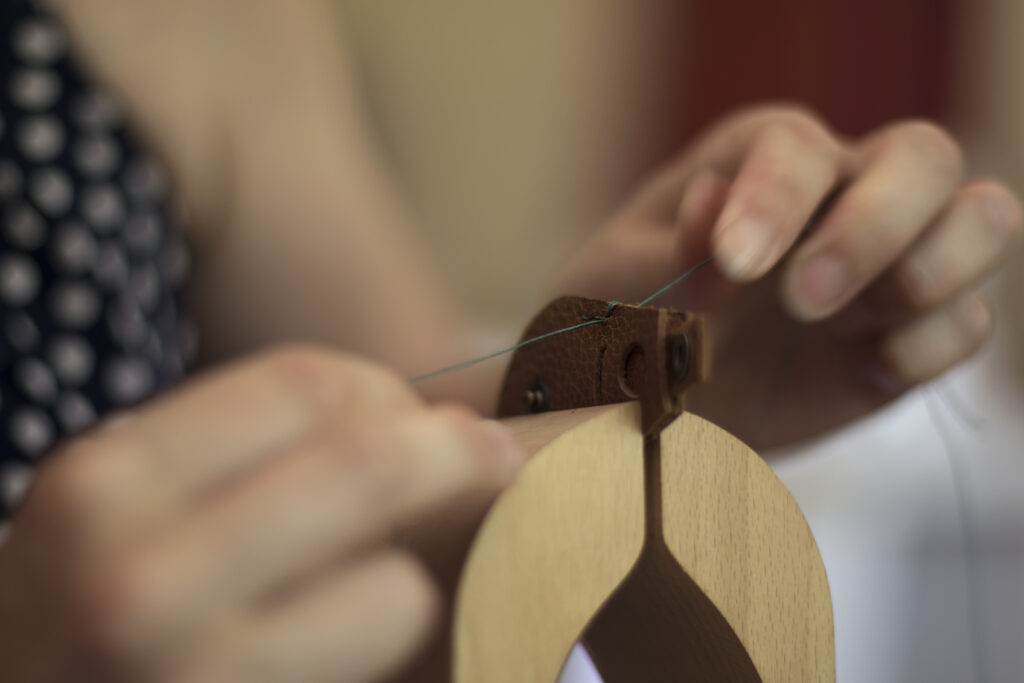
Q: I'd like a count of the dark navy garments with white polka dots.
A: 1